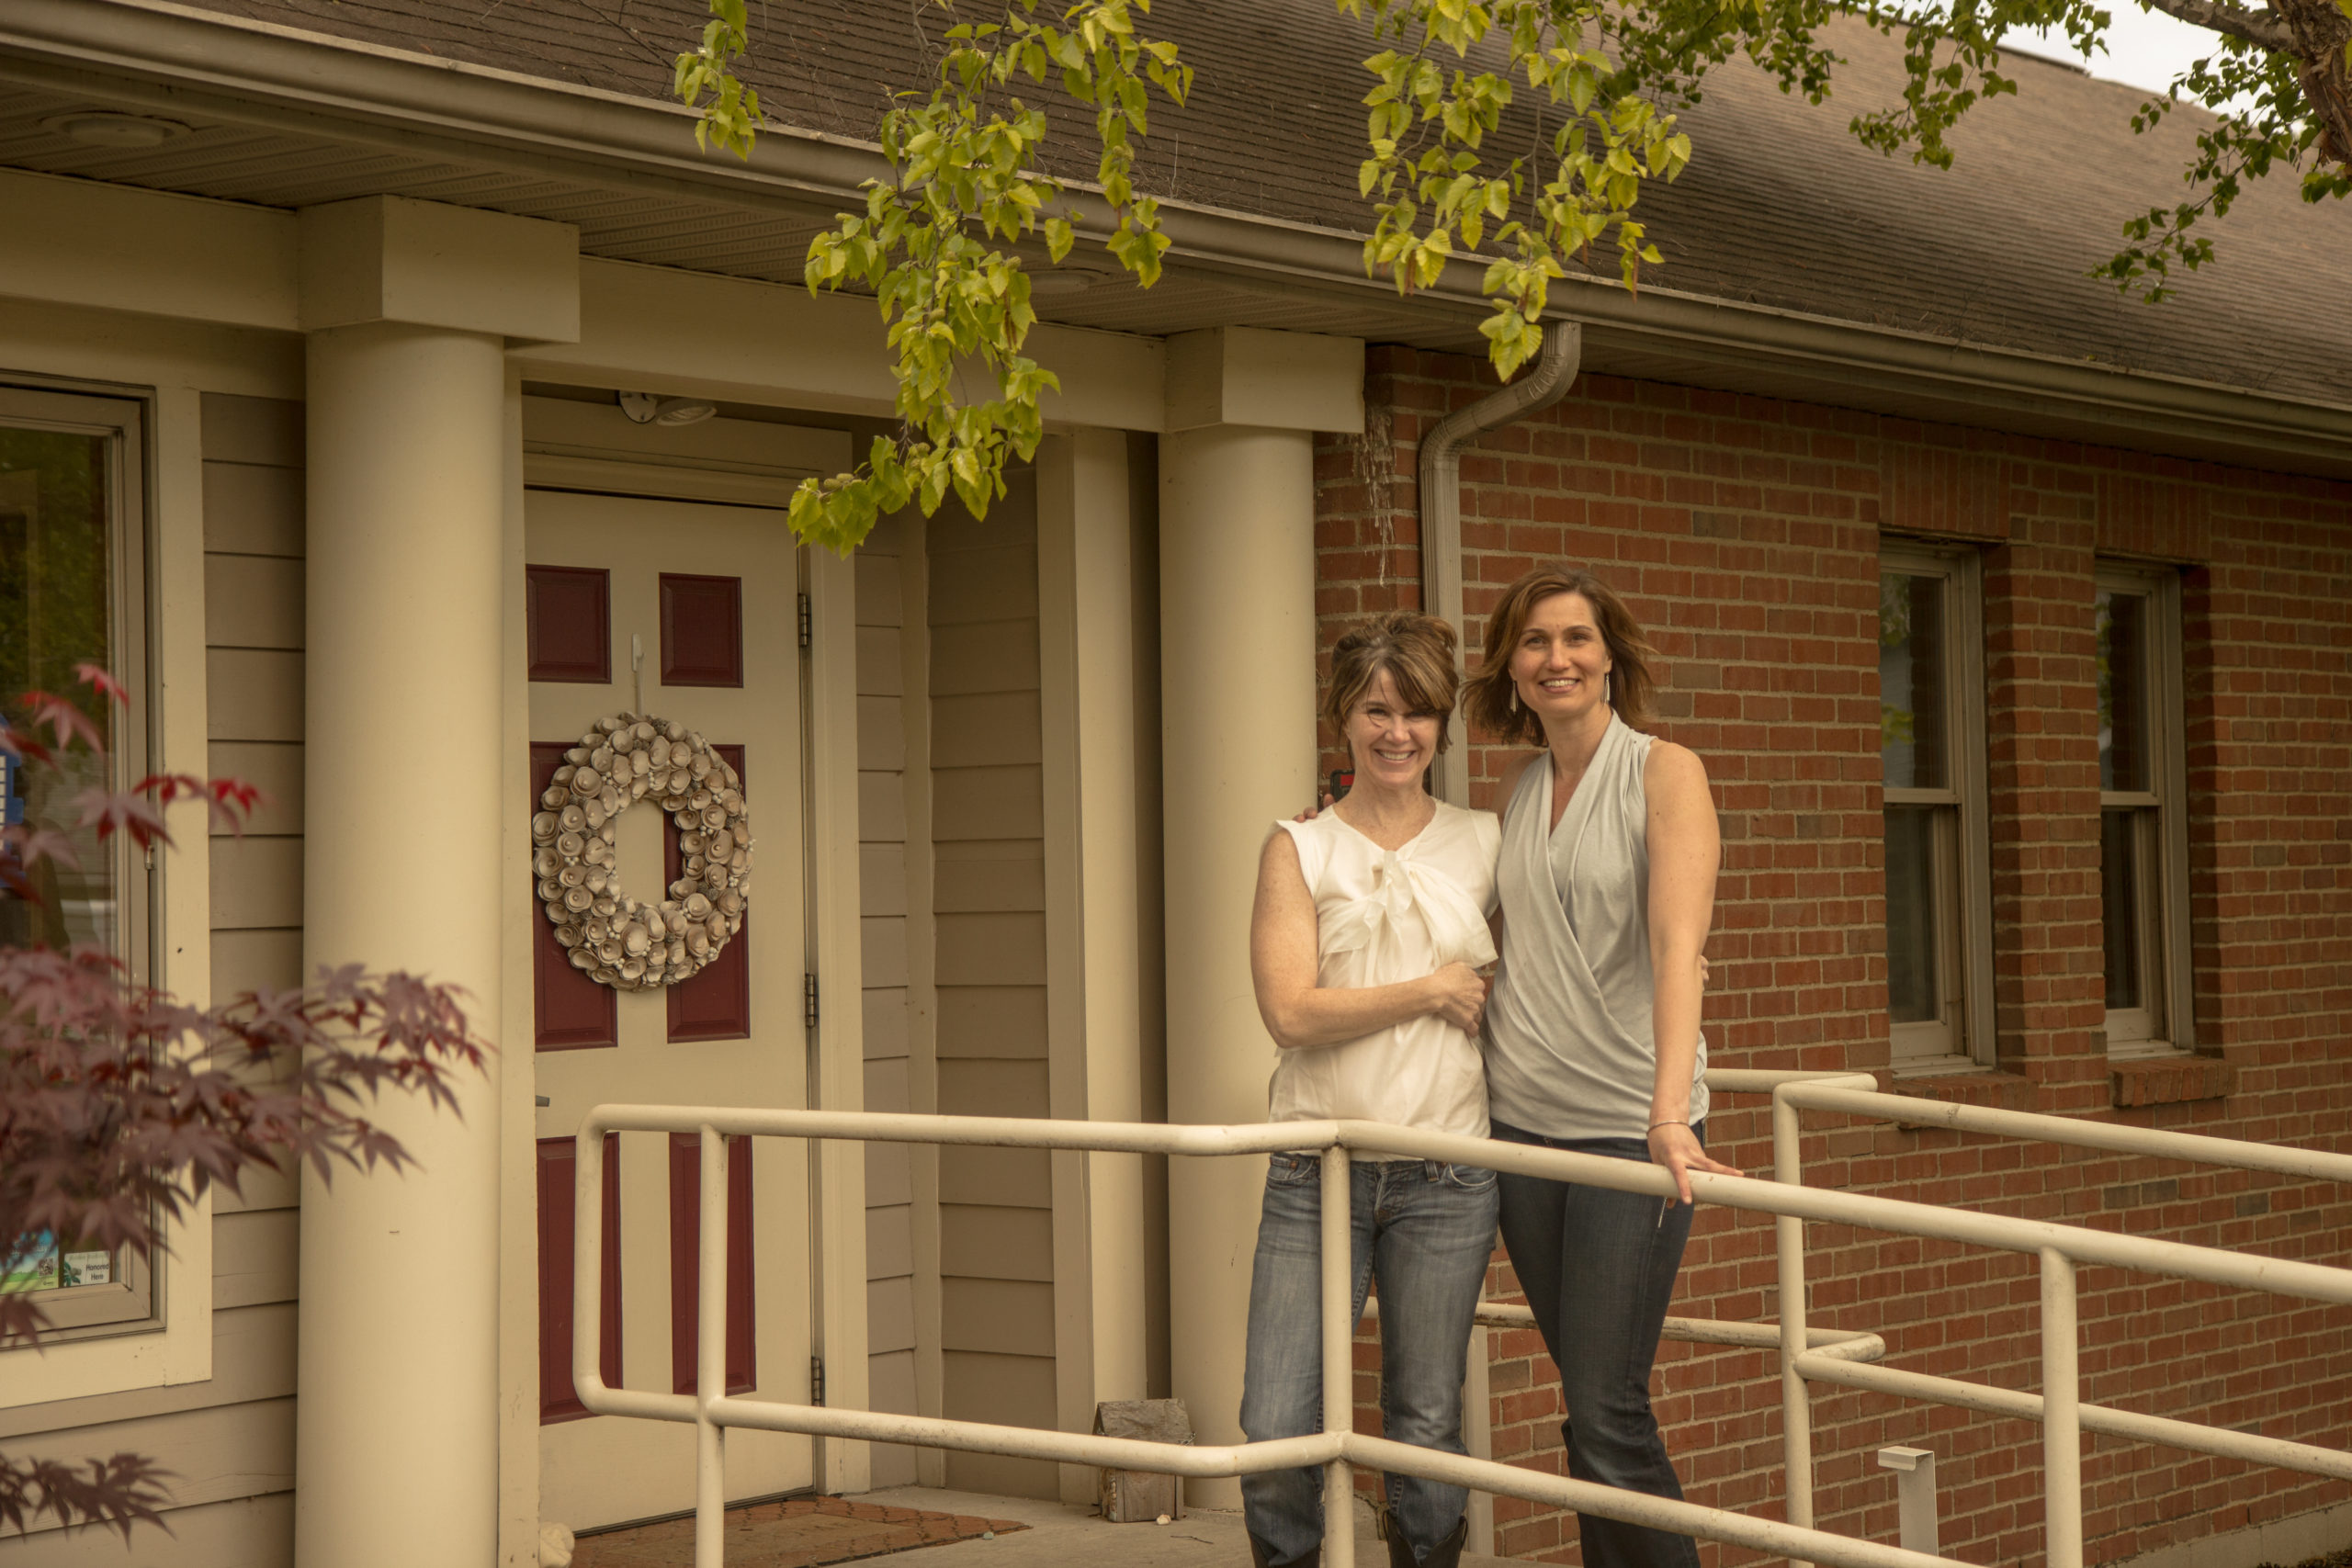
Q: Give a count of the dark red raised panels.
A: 6